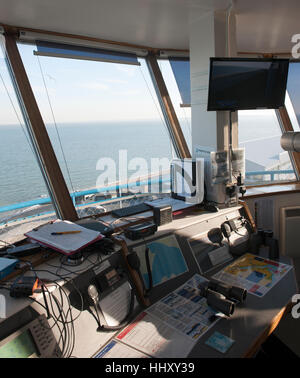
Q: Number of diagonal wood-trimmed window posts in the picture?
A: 3